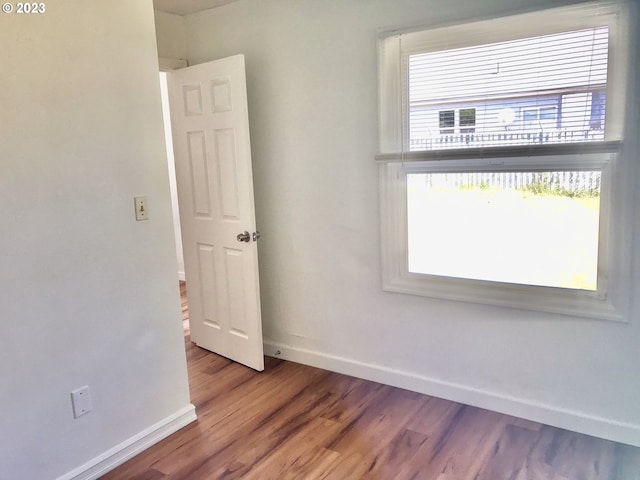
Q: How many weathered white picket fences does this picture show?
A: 1